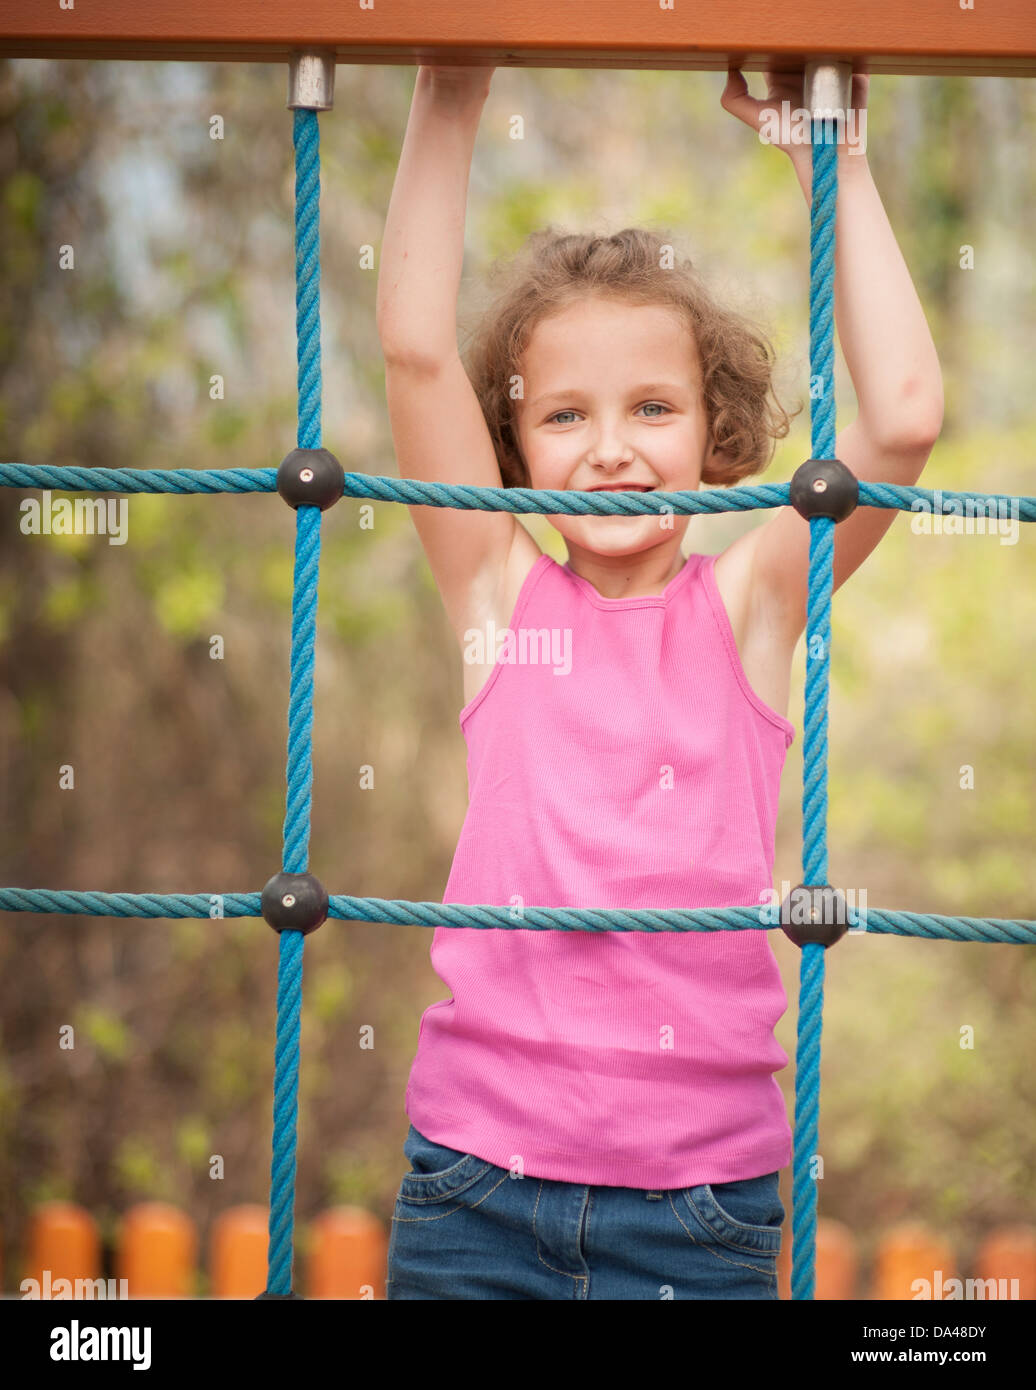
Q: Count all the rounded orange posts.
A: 7